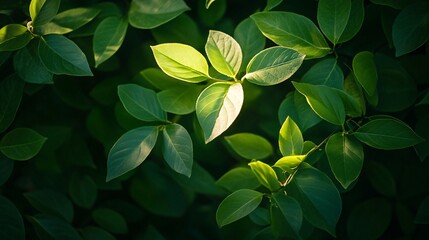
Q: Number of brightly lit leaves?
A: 4